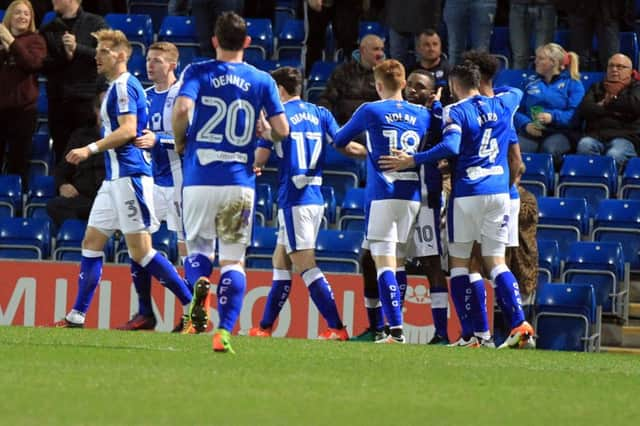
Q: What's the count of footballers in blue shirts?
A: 8